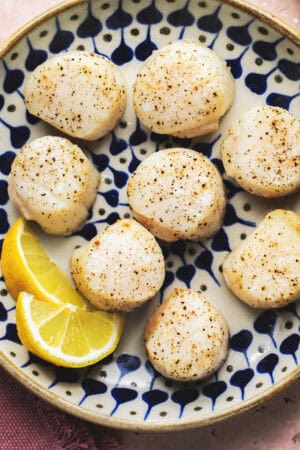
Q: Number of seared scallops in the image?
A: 8